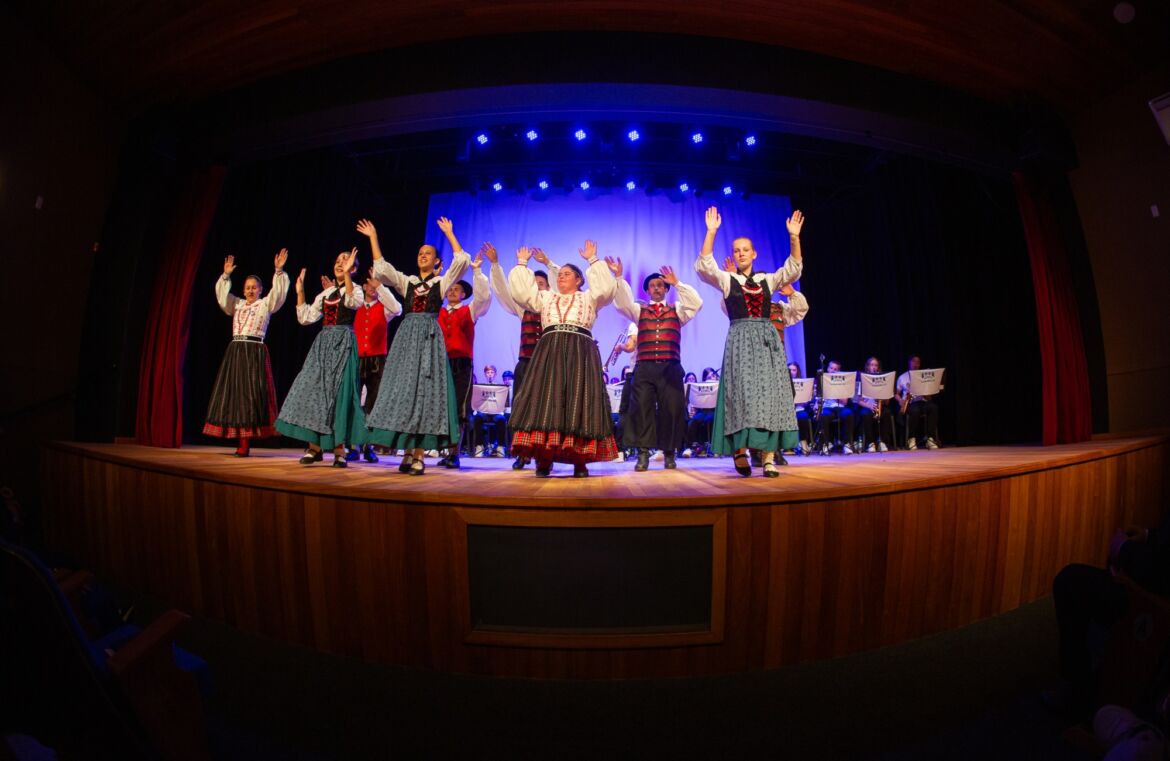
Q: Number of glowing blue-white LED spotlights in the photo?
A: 12